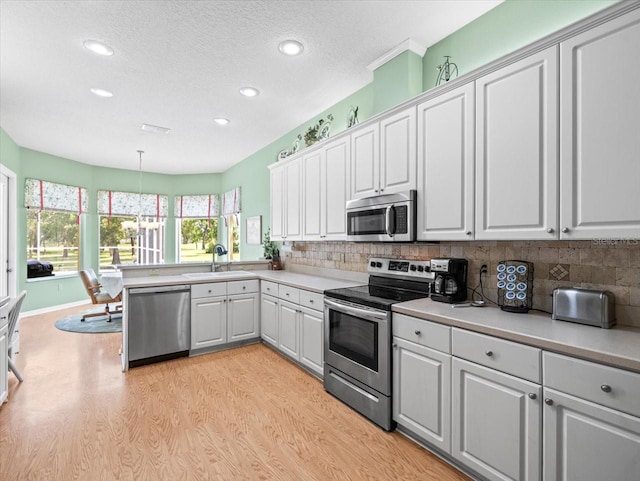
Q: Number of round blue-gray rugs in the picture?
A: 1